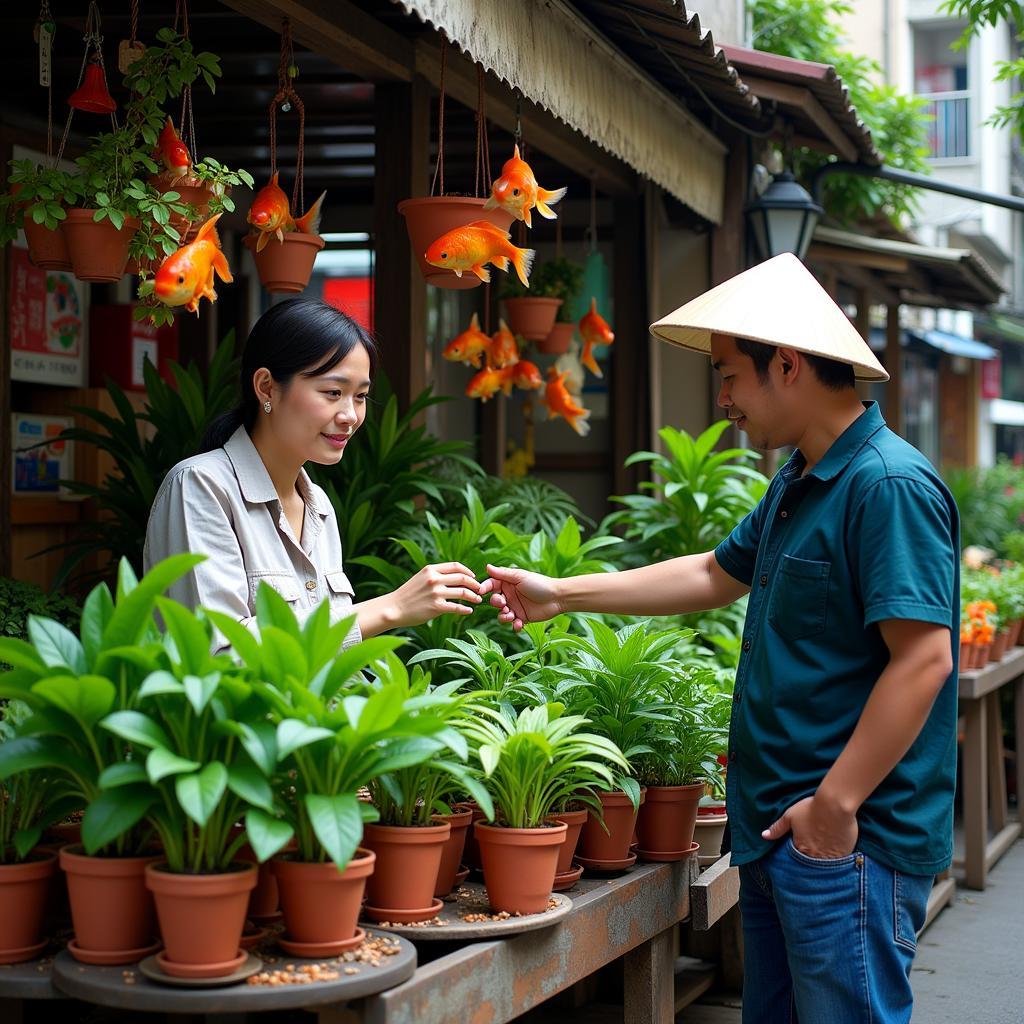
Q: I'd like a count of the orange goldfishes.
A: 11